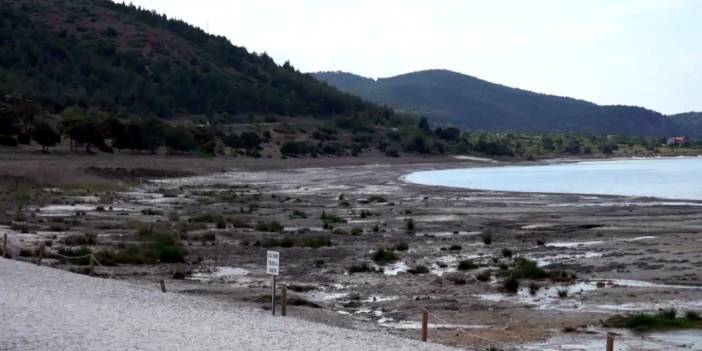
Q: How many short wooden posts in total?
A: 7